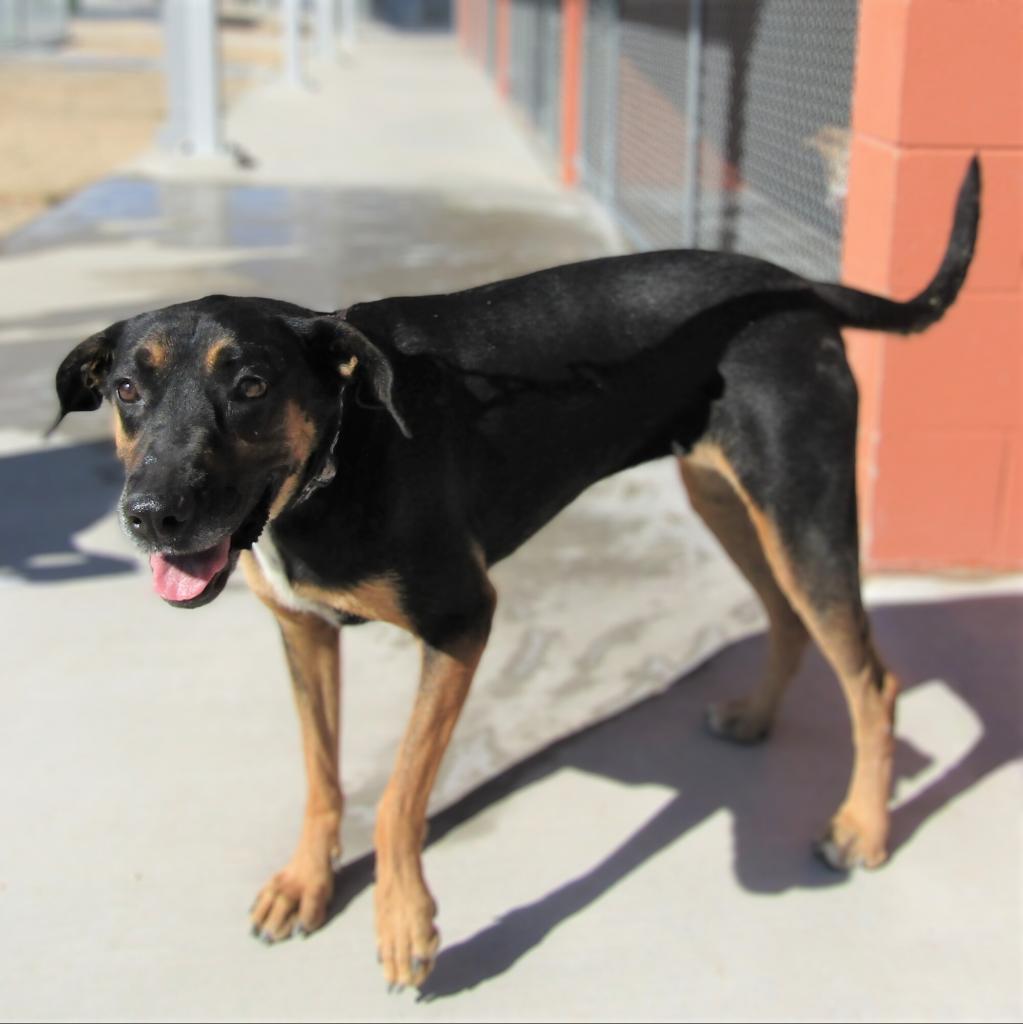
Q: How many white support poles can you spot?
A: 4